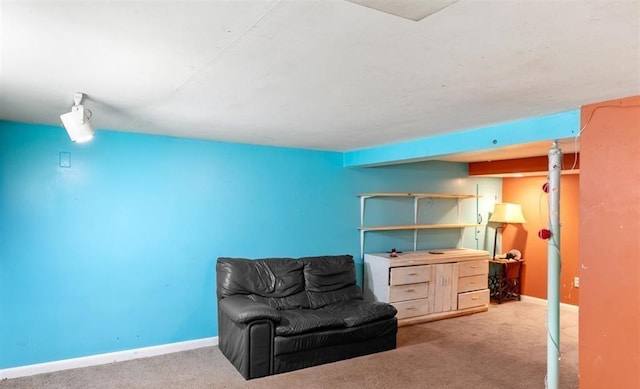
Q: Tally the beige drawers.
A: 6